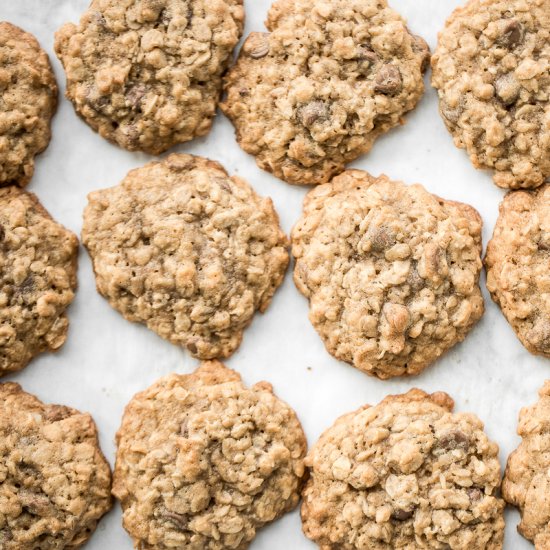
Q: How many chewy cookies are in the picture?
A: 12